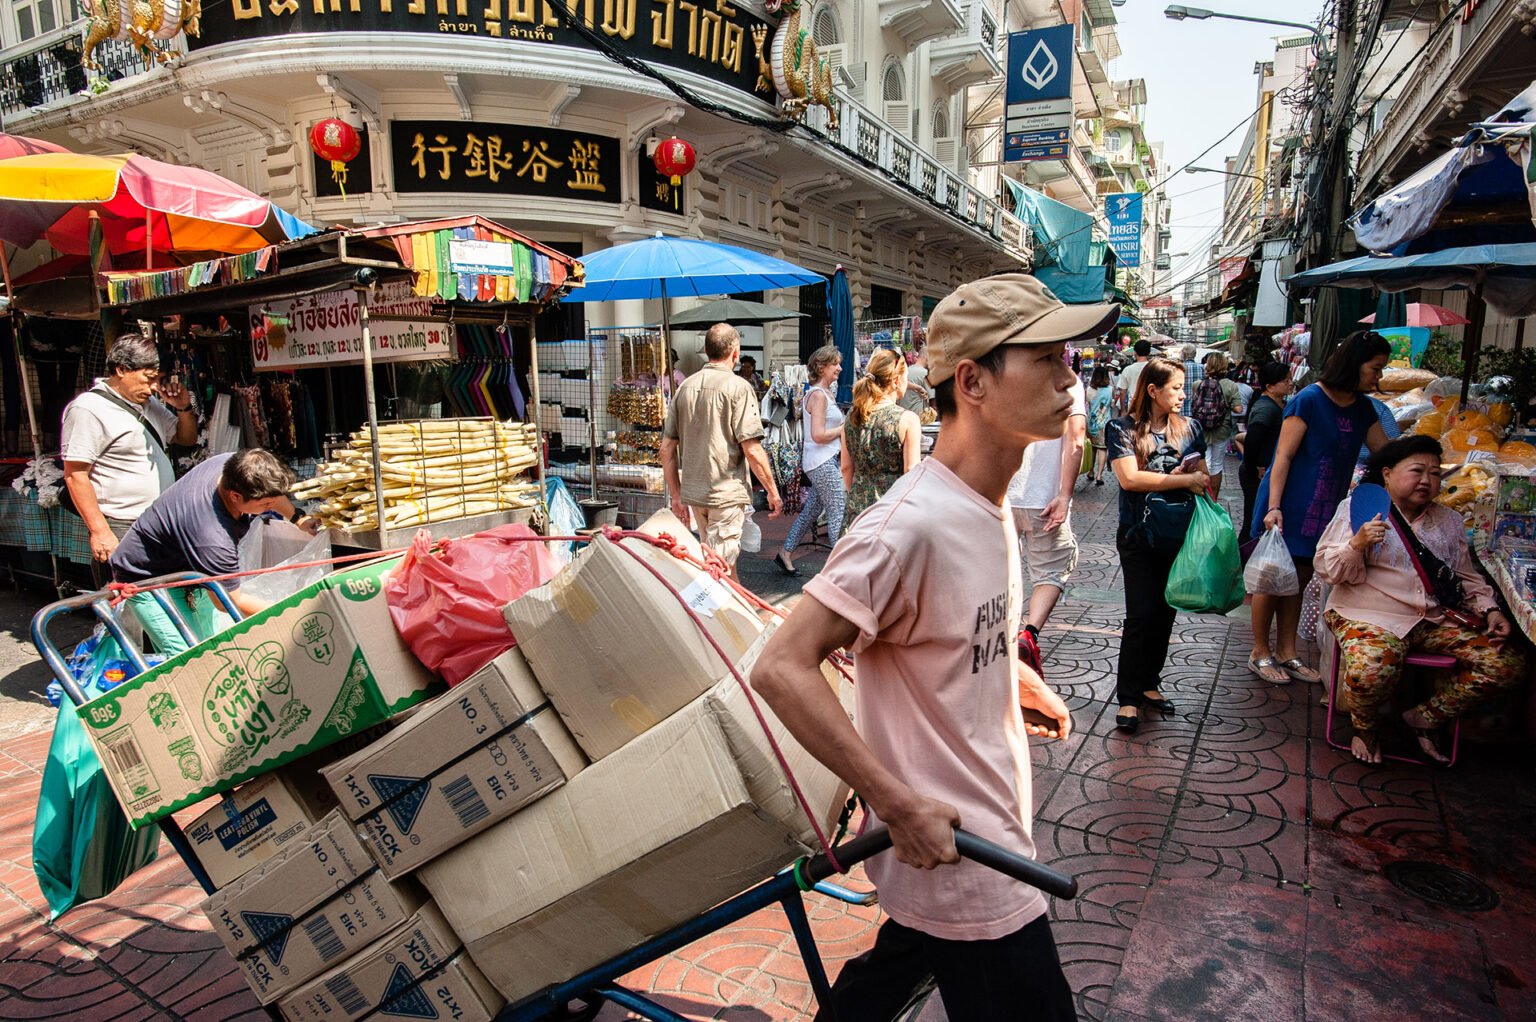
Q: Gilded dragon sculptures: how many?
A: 2